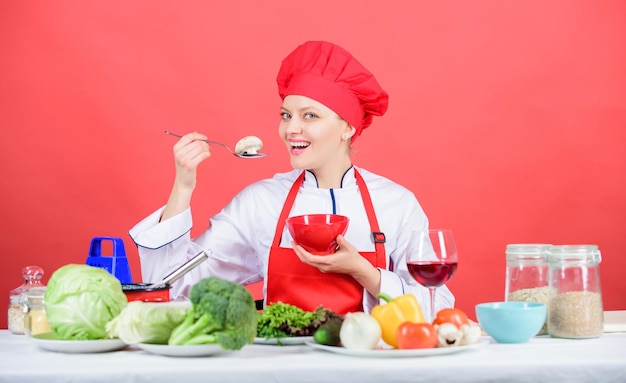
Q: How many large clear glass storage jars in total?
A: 2